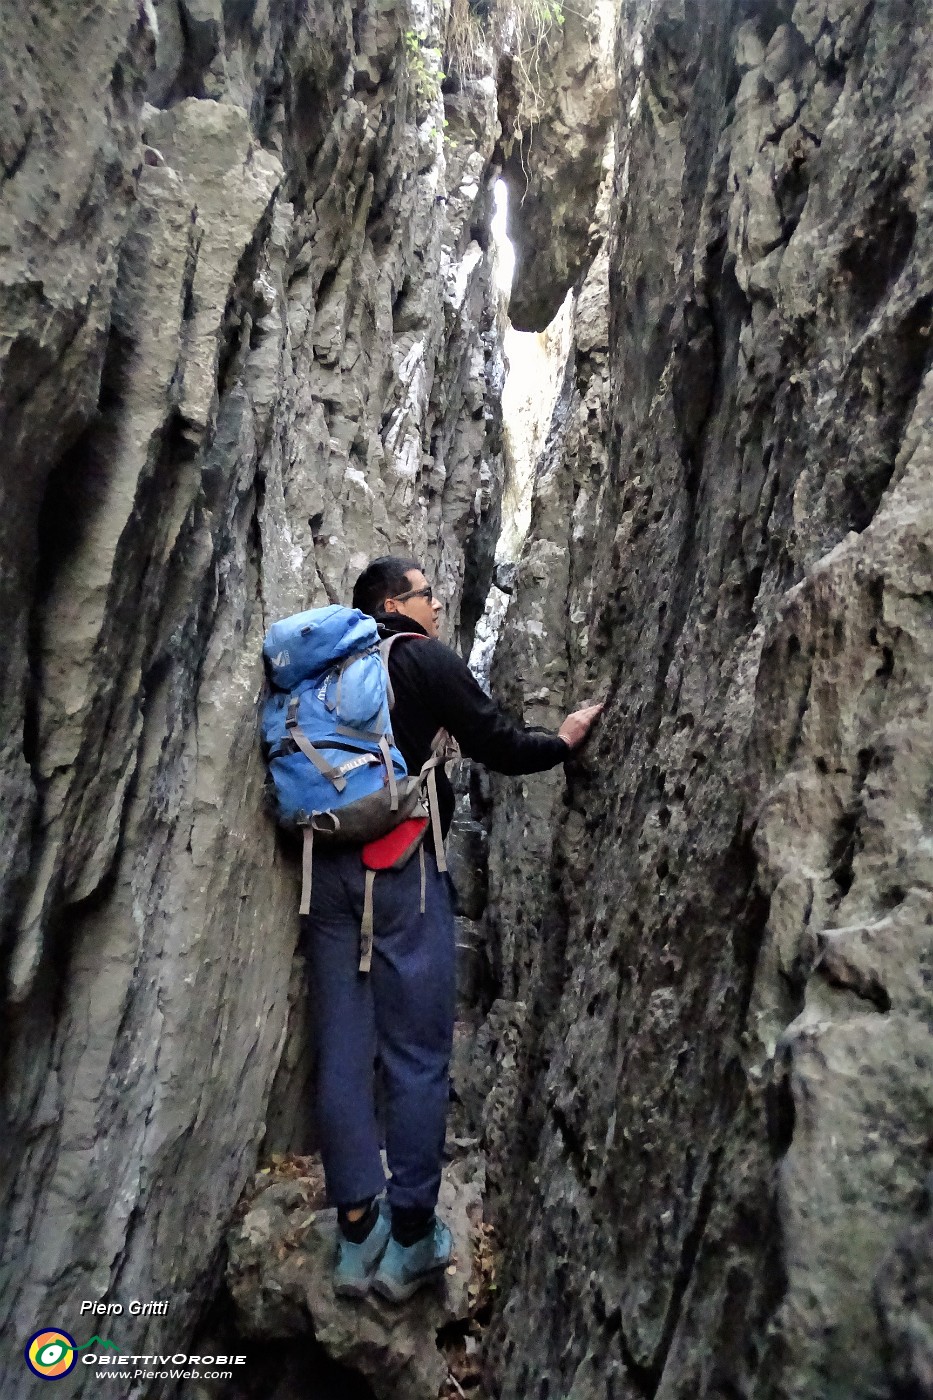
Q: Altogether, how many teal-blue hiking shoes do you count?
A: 2